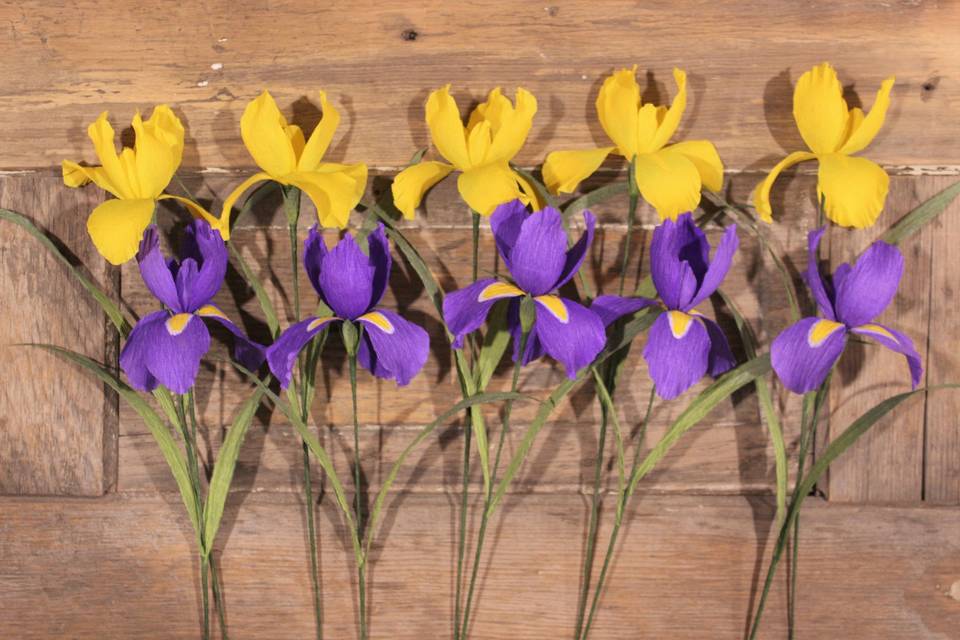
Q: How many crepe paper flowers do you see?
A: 10